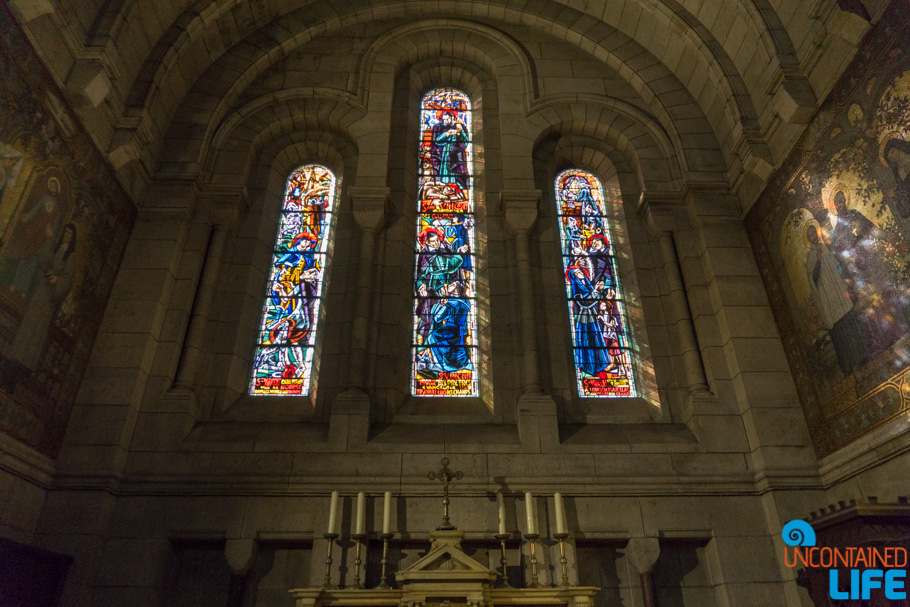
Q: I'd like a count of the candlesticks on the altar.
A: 6